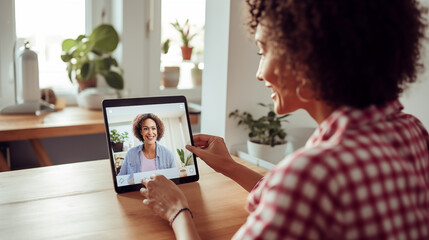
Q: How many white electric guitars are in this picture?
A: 0